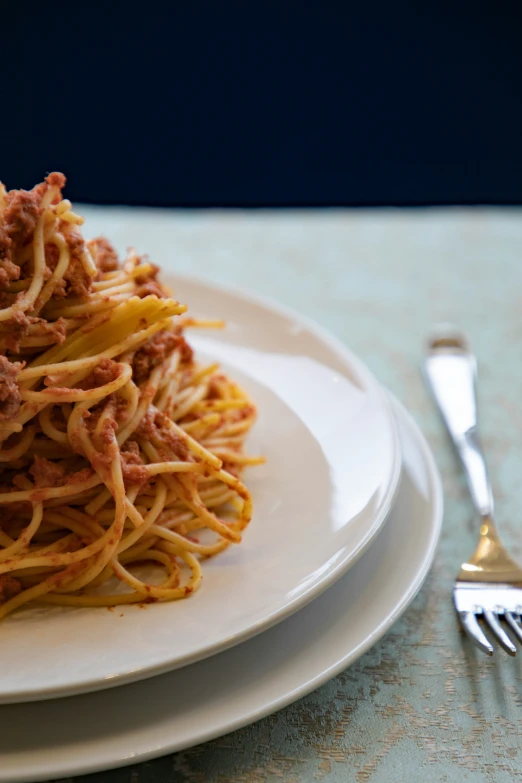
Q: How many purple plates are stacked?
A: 0